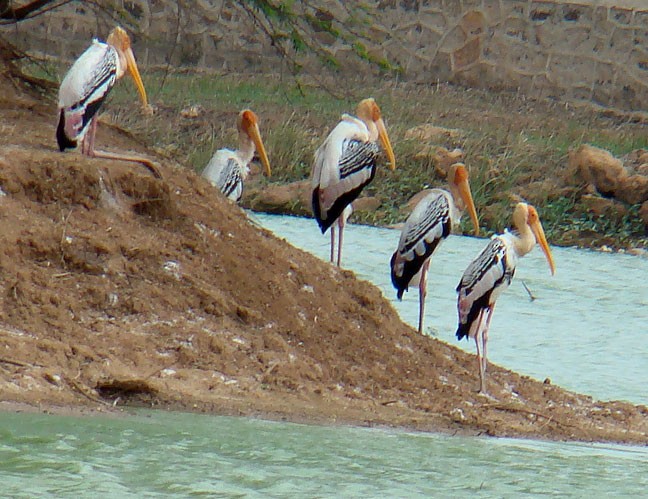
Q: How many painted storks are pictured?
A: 5